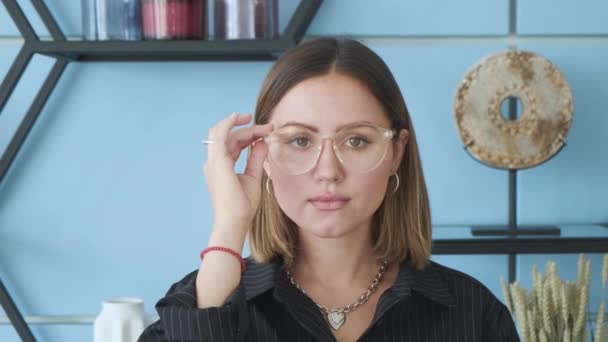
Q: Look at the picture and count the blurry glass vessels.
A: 3